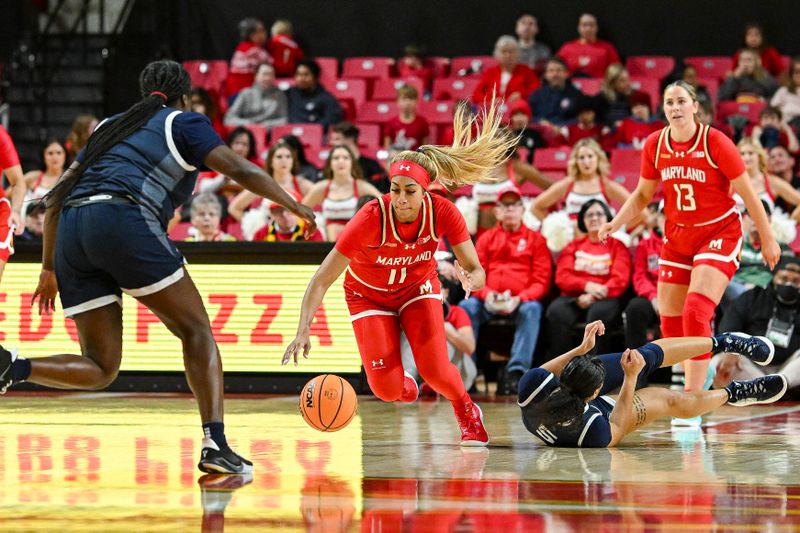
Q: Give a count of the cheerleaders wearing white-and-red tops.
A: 6